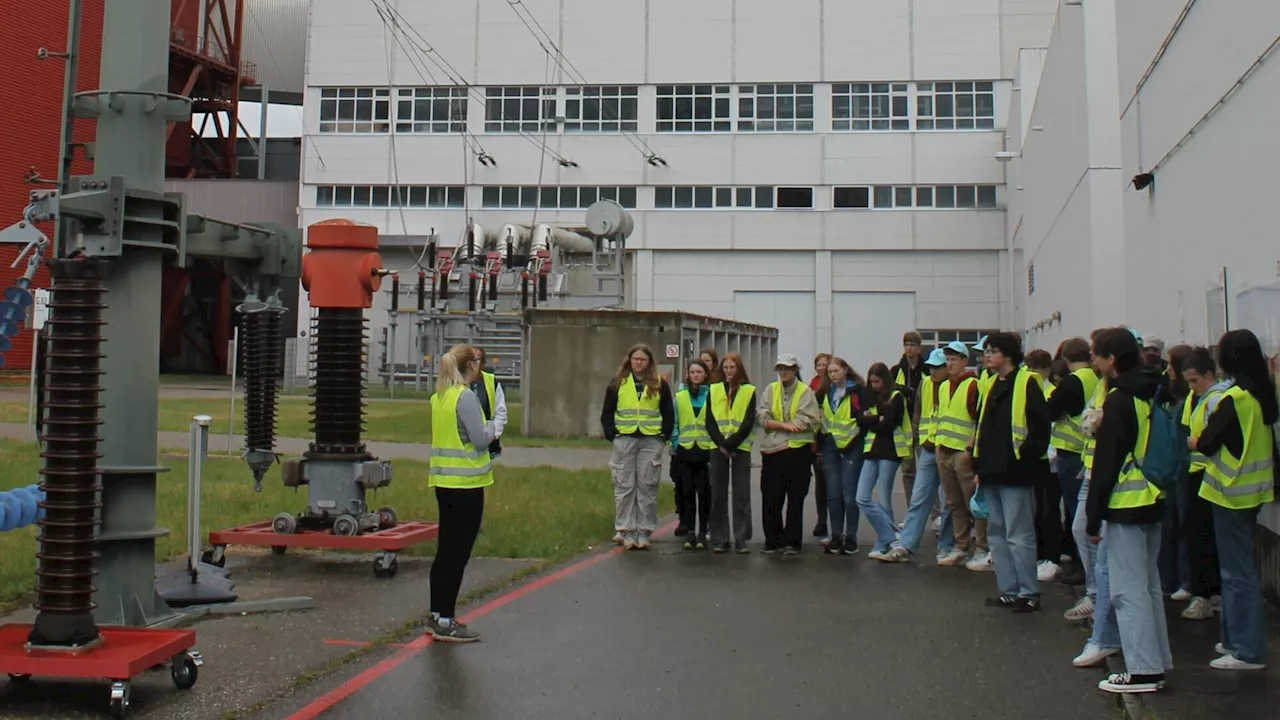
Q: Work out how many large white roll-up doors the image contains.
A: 2